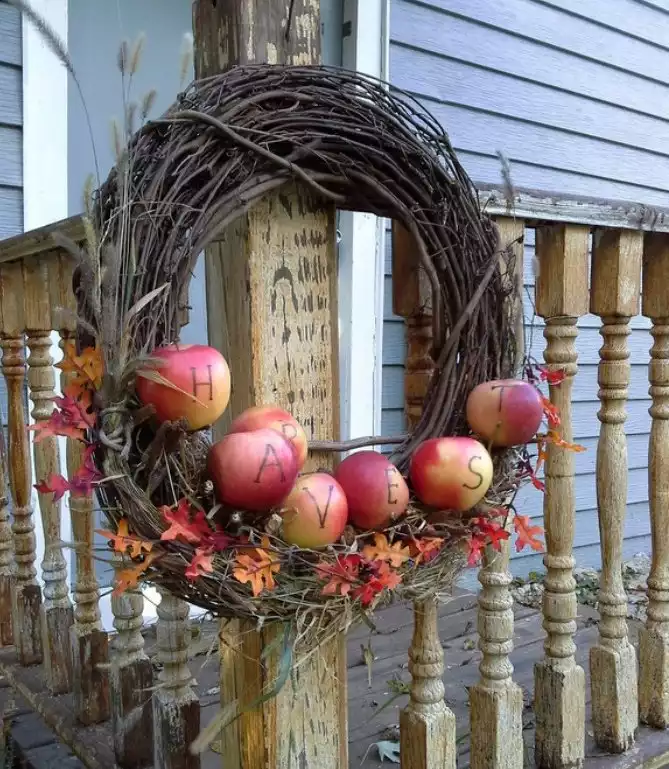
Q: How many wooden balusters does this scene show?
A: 11